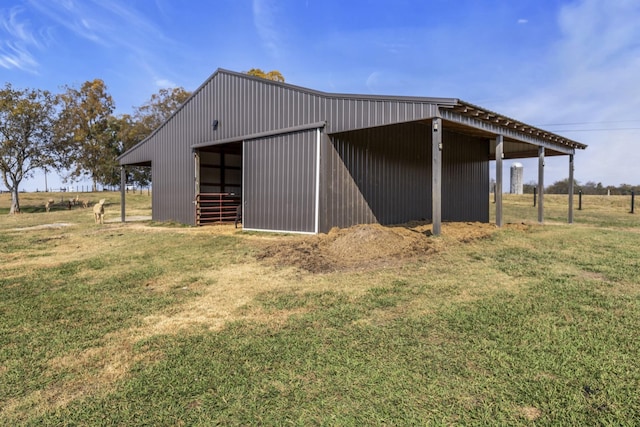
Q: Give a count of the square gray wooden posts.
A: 5